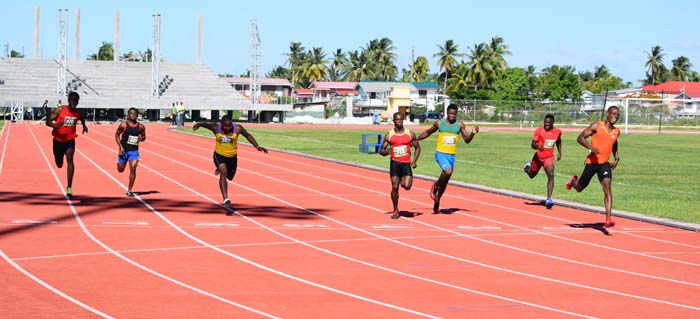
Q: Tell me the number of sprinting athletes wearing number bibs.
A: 6